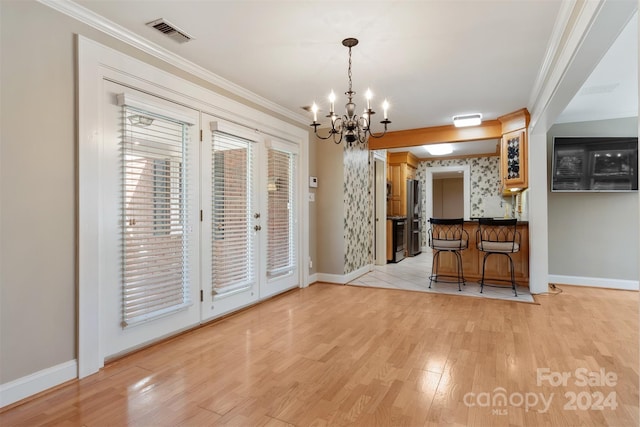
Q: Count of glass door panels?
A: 3